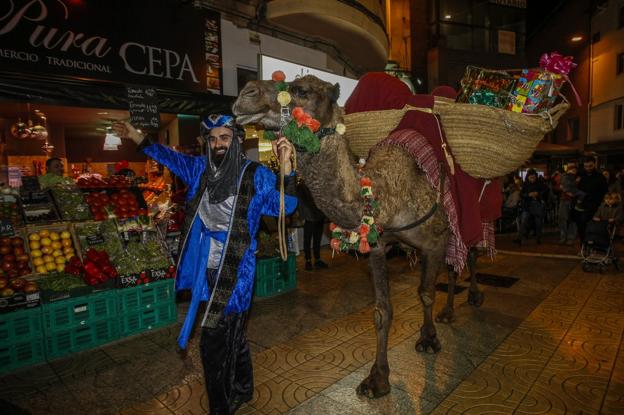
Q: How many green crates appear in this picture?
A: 8